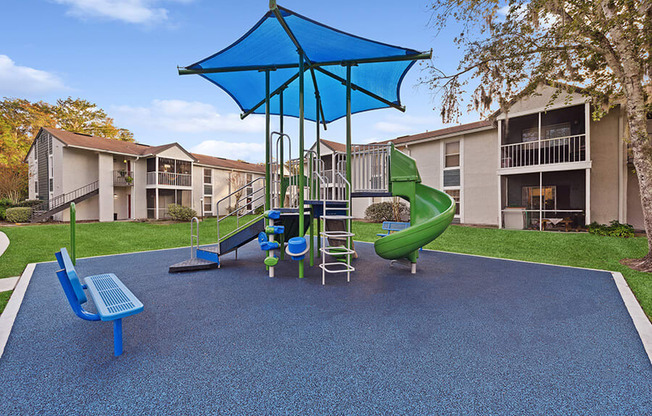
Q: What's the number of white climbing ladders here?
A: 1